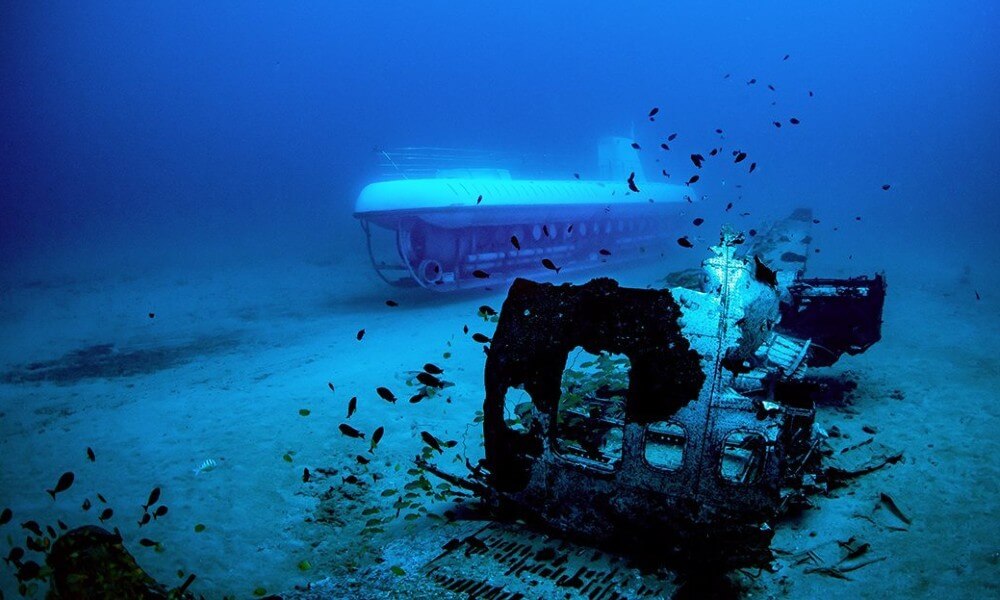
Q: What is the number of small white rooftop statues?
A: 0